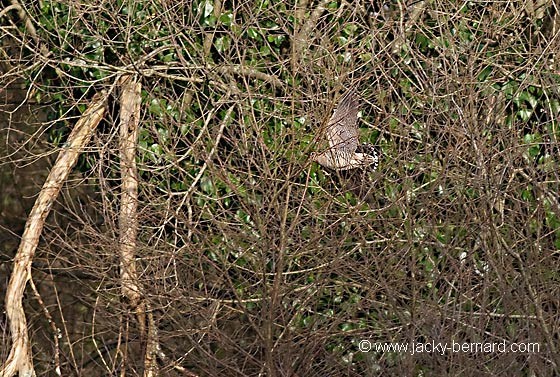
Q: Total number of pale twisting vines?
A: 2